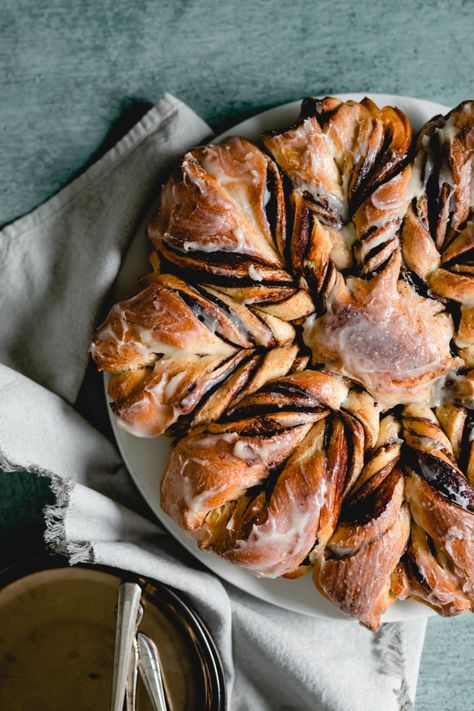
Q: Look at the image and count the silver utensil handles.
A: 3